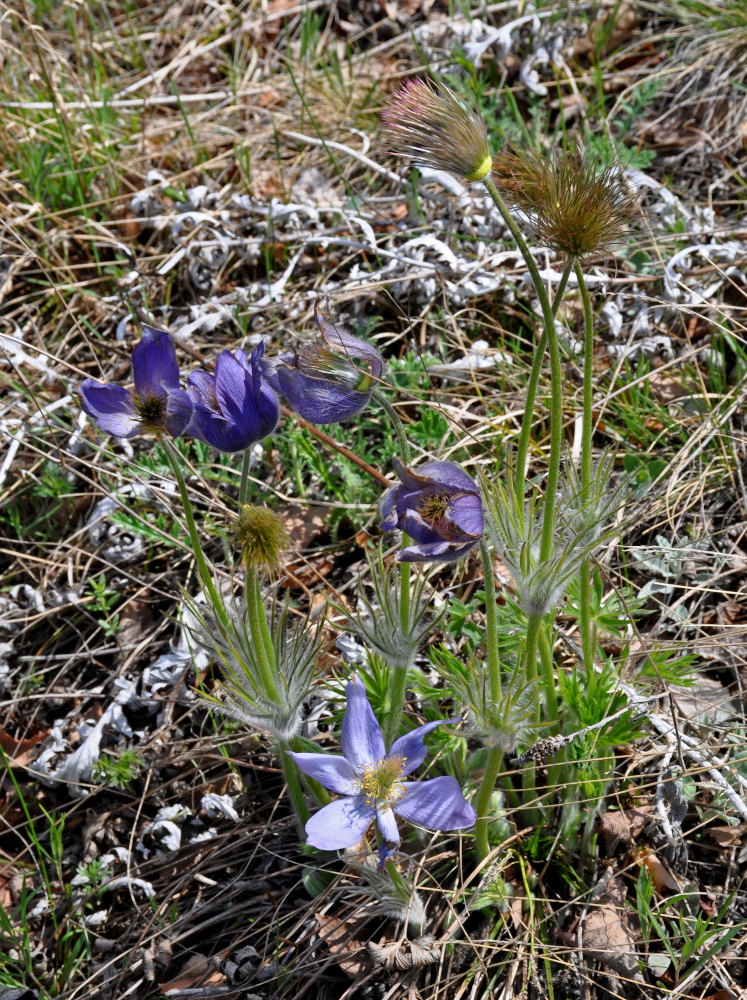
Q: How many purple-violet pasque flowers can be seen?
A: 5